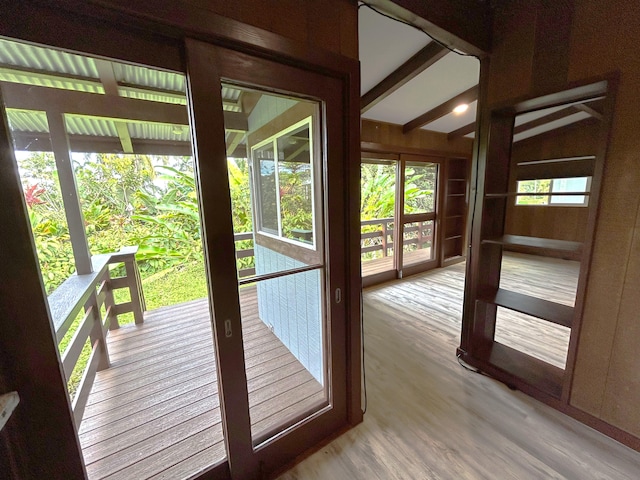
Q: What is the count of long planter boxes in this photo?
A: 0